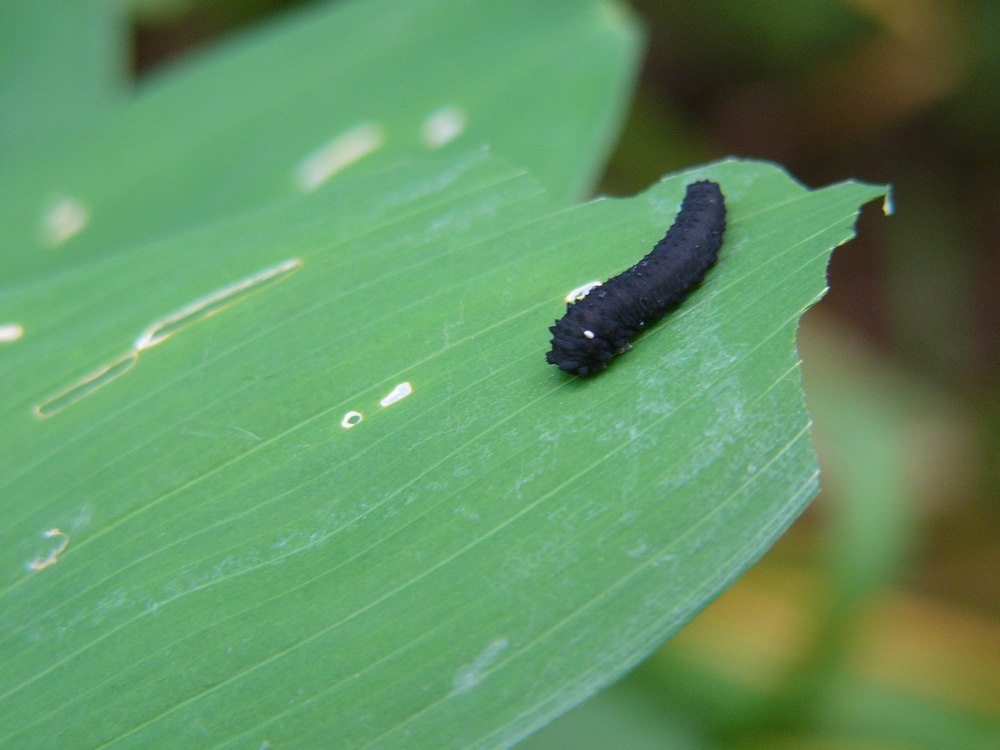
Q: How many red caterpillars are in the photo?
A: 0